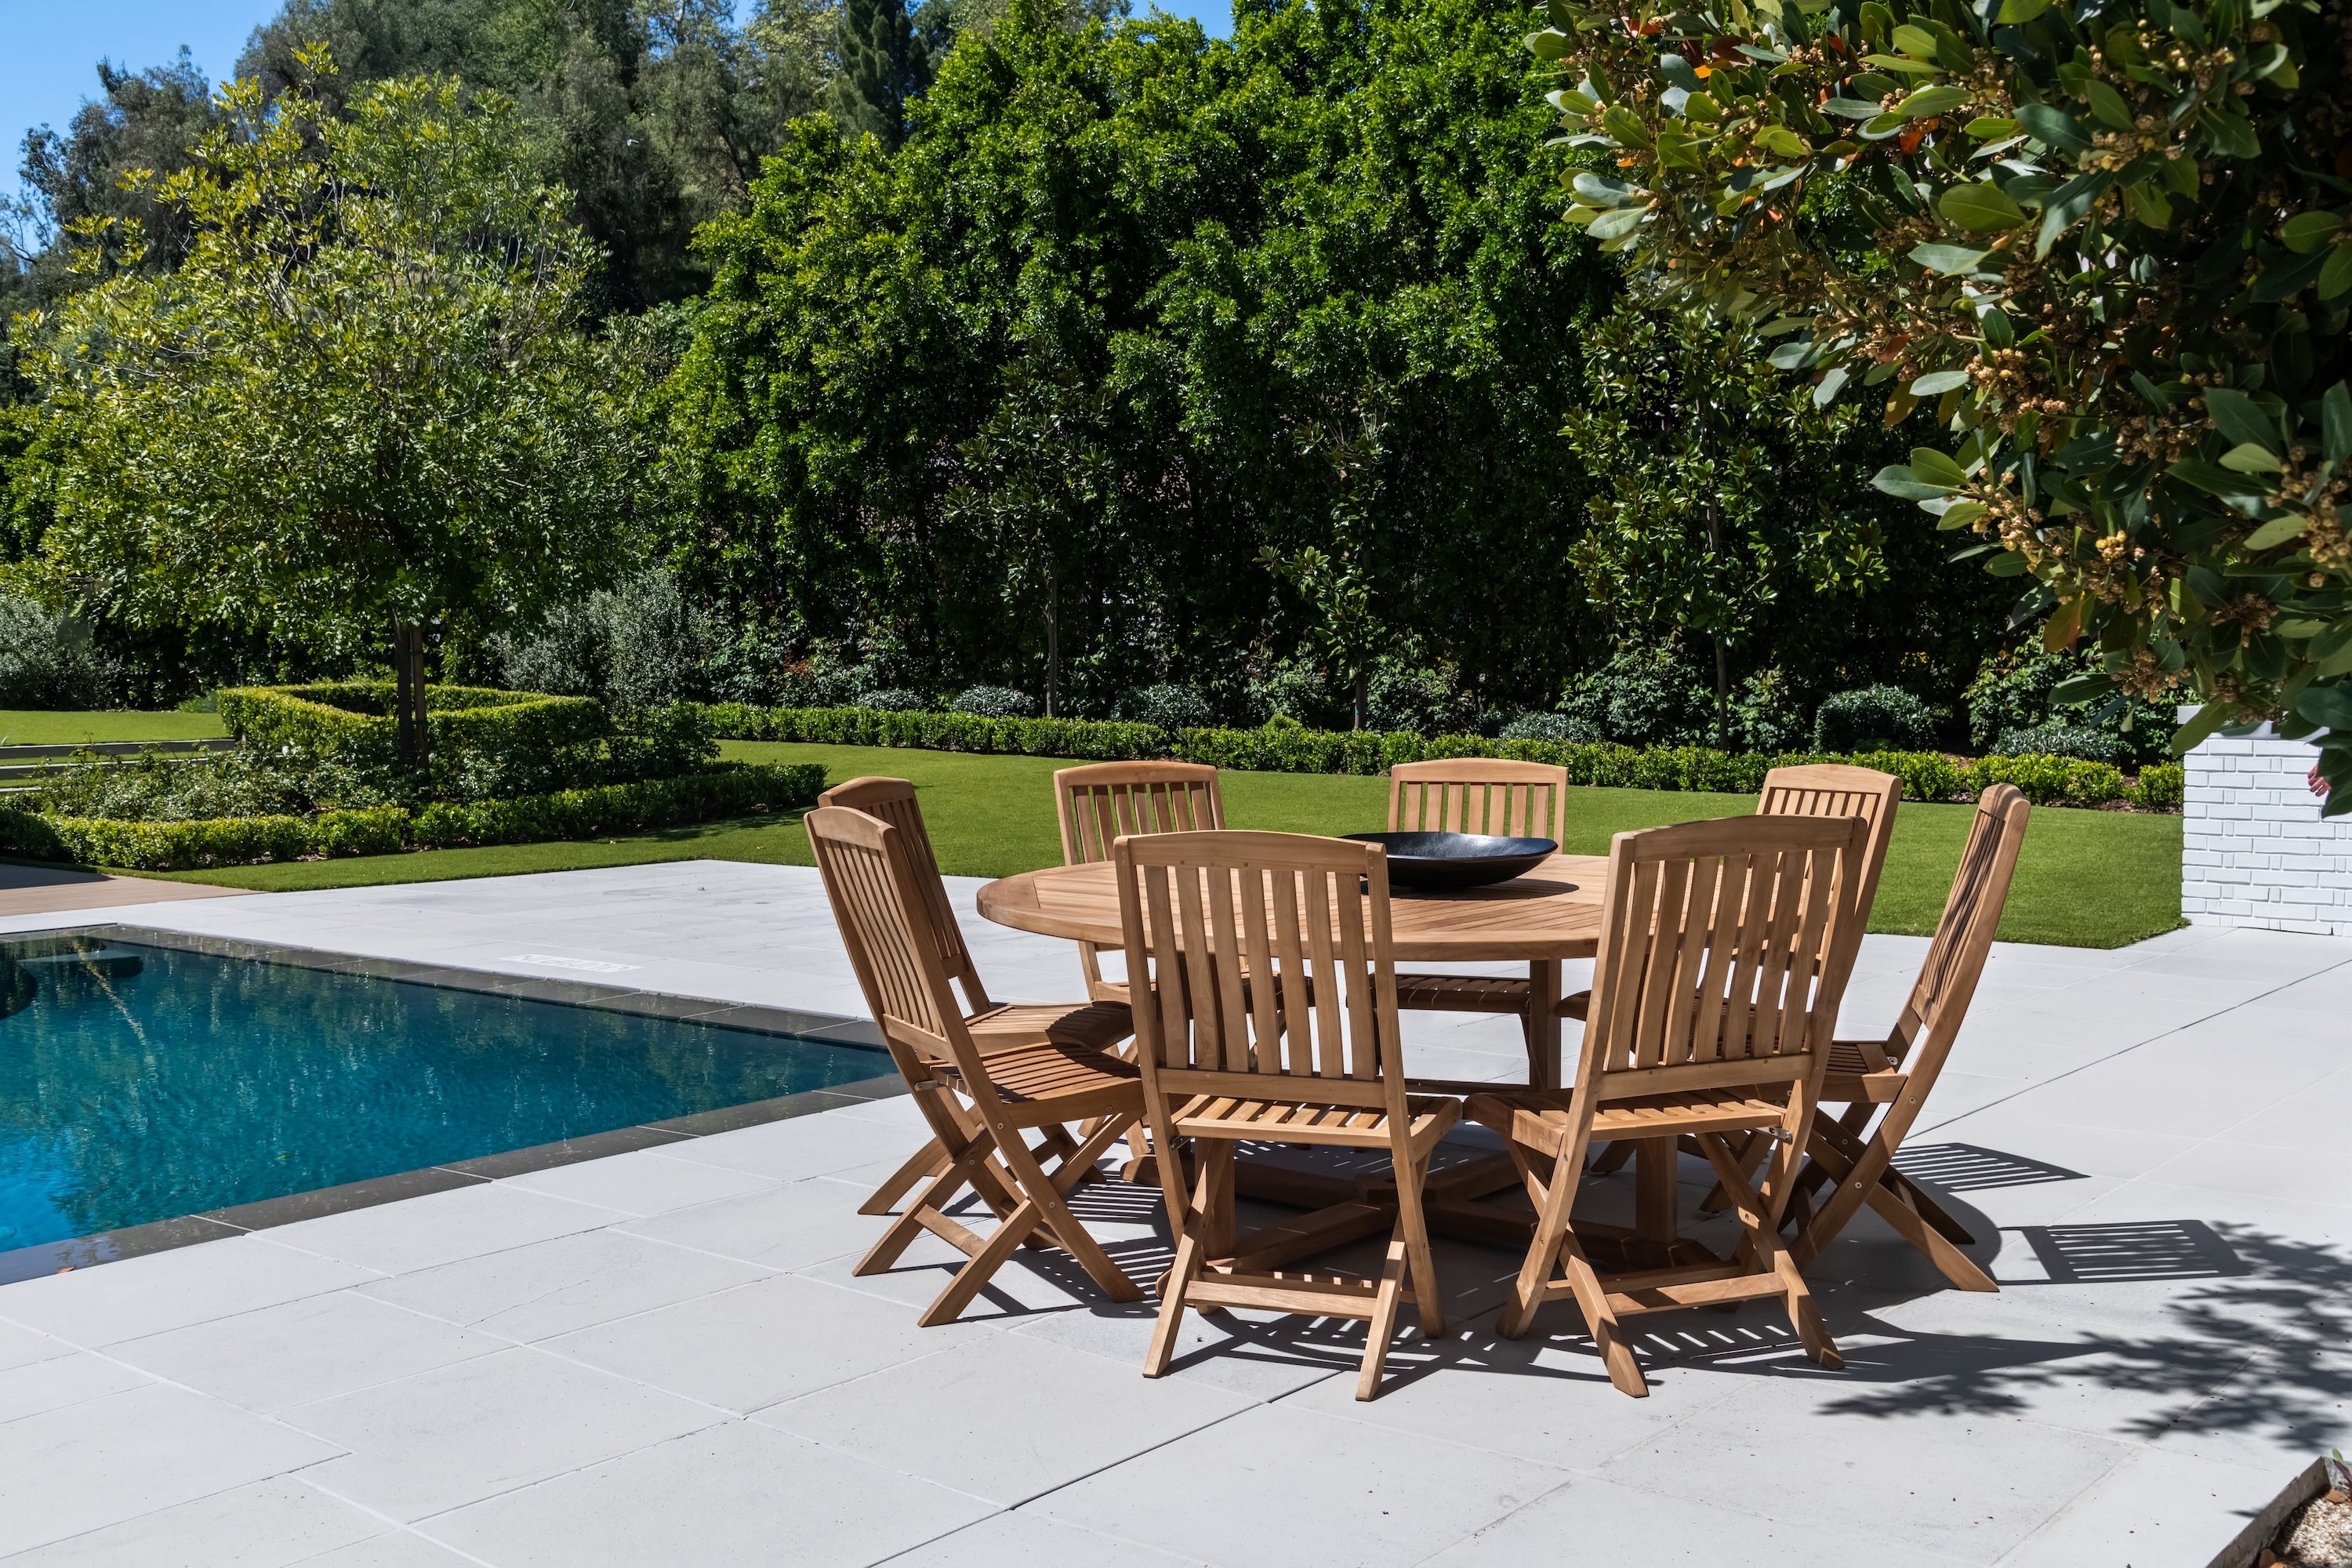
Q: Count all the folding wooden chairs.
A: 8